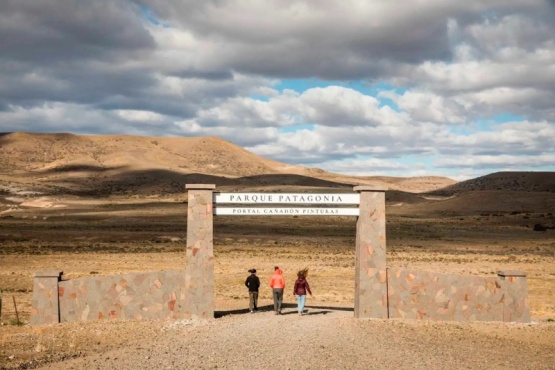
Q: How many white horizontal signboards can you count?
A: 2